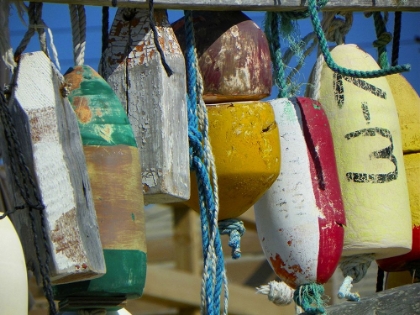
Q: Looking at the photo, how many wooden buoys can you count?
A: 2